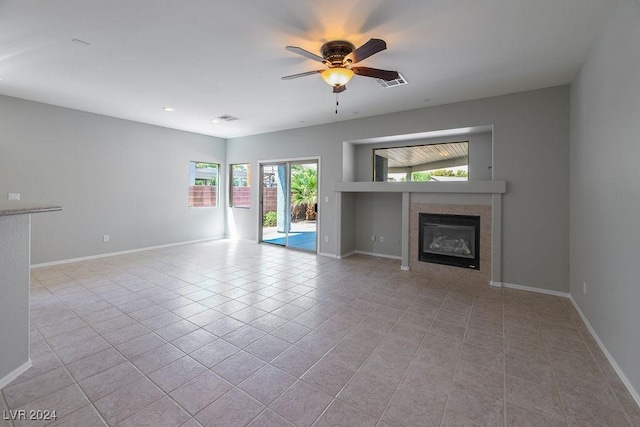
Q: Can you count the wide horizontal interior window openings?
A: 1